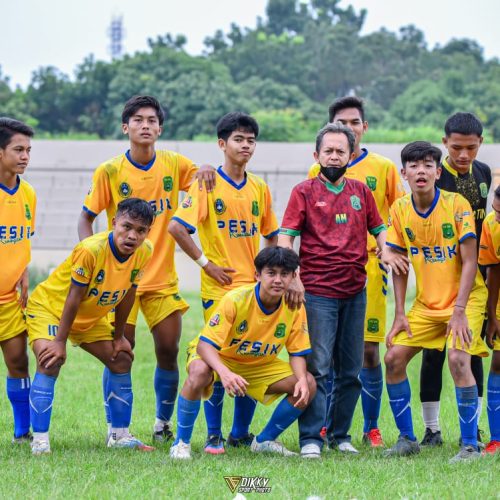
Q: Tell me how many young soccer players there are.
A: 9